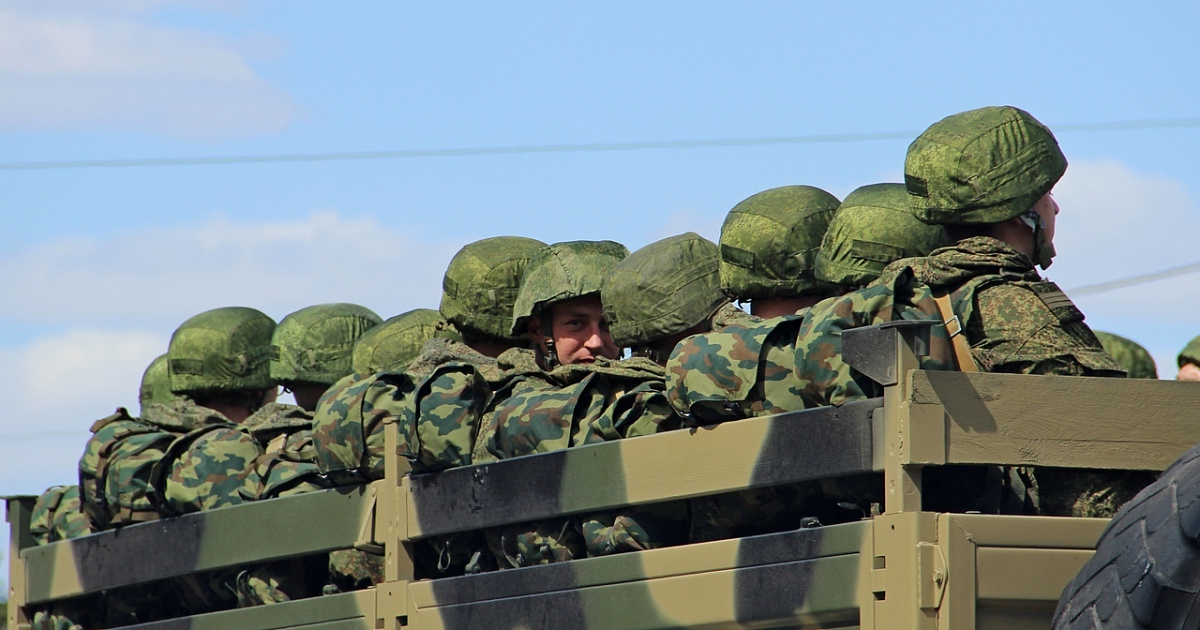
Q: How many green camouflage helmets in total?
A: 12